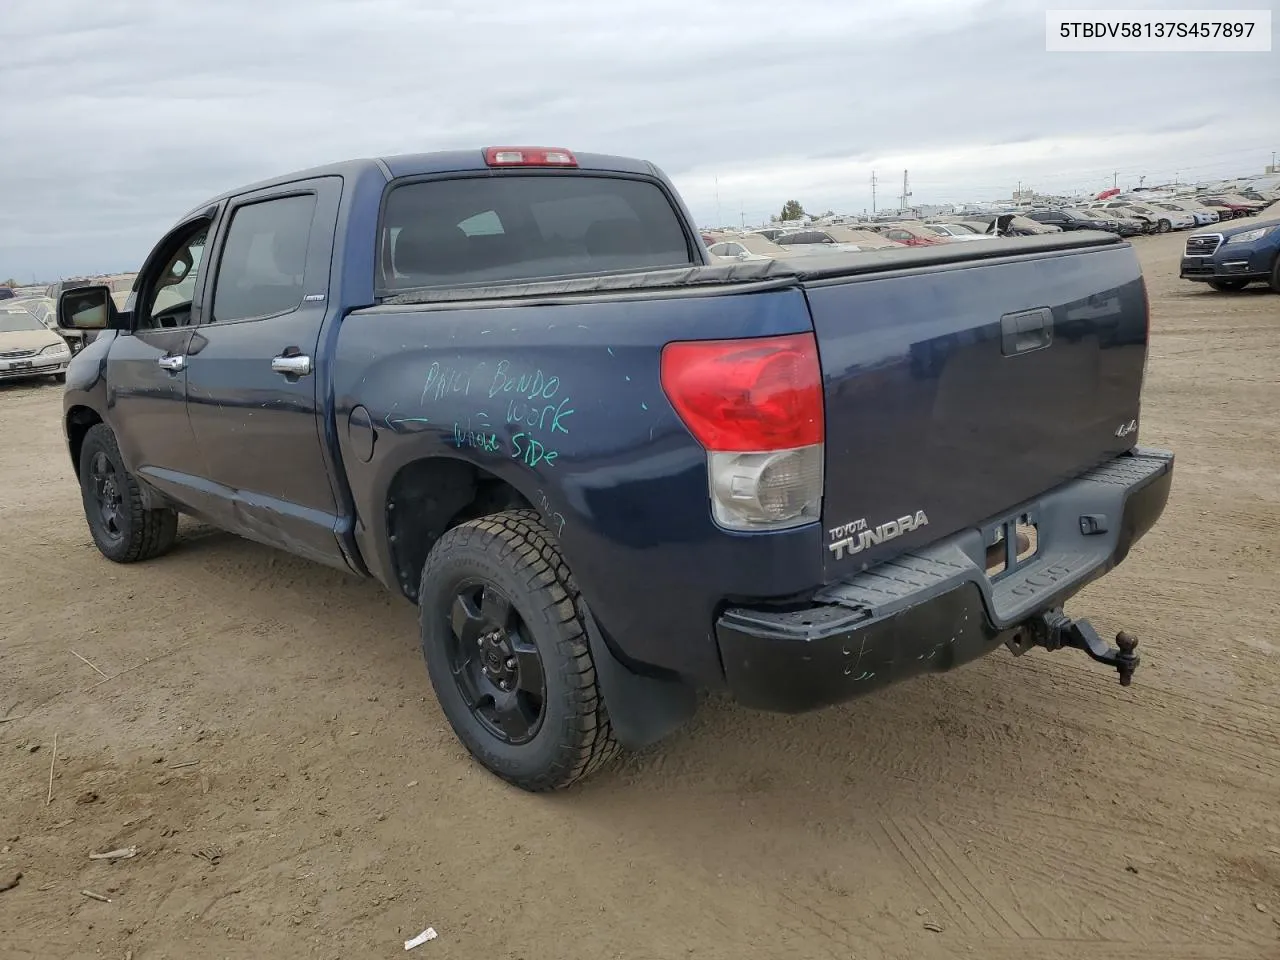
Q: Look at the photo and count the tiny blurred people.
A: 0